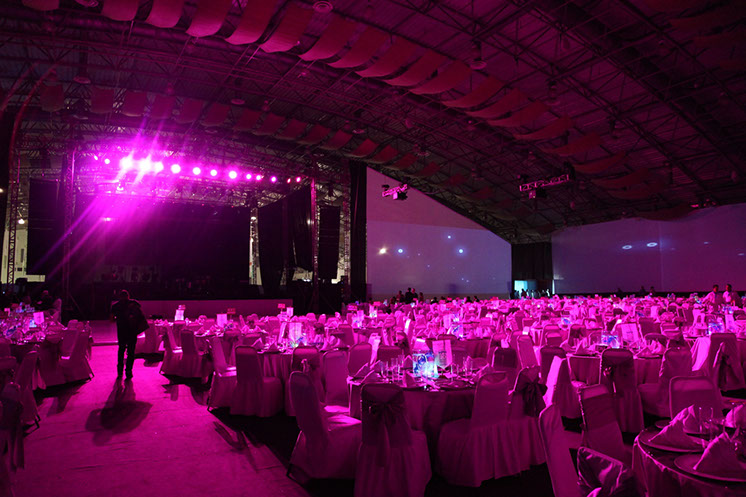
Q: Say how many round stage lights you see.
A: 14